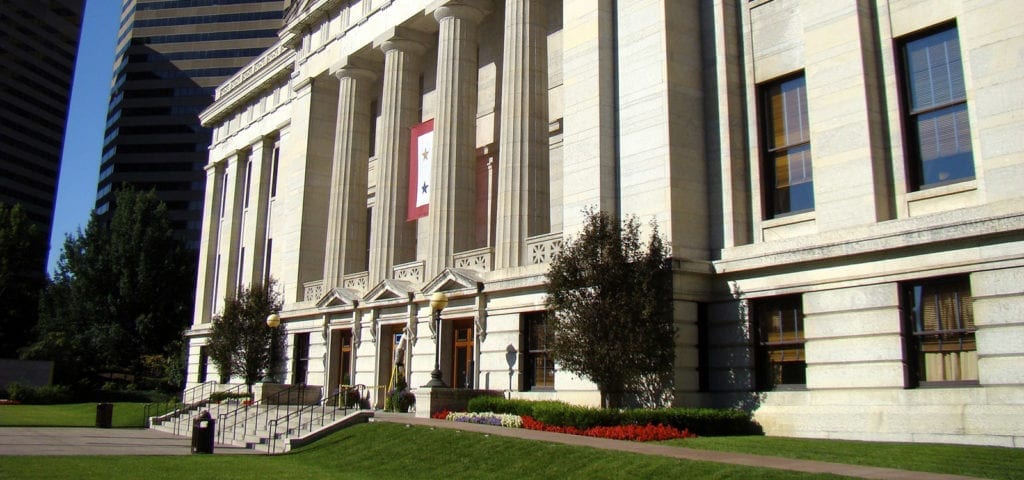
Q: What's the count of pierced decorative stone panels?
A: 5